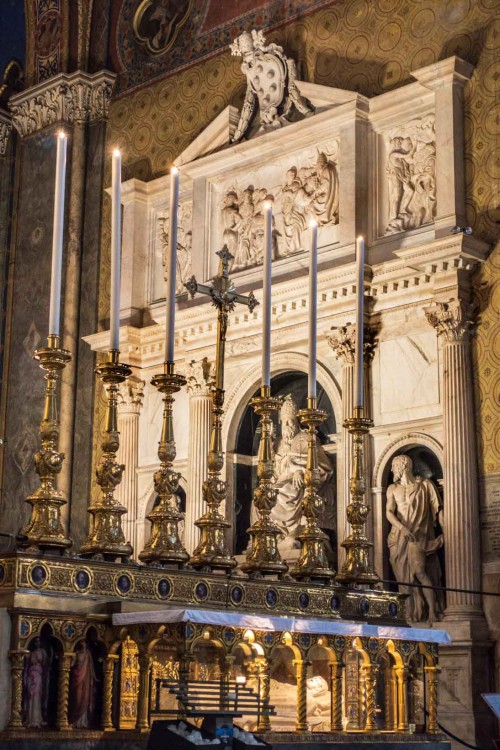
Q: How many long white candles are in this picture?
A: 6